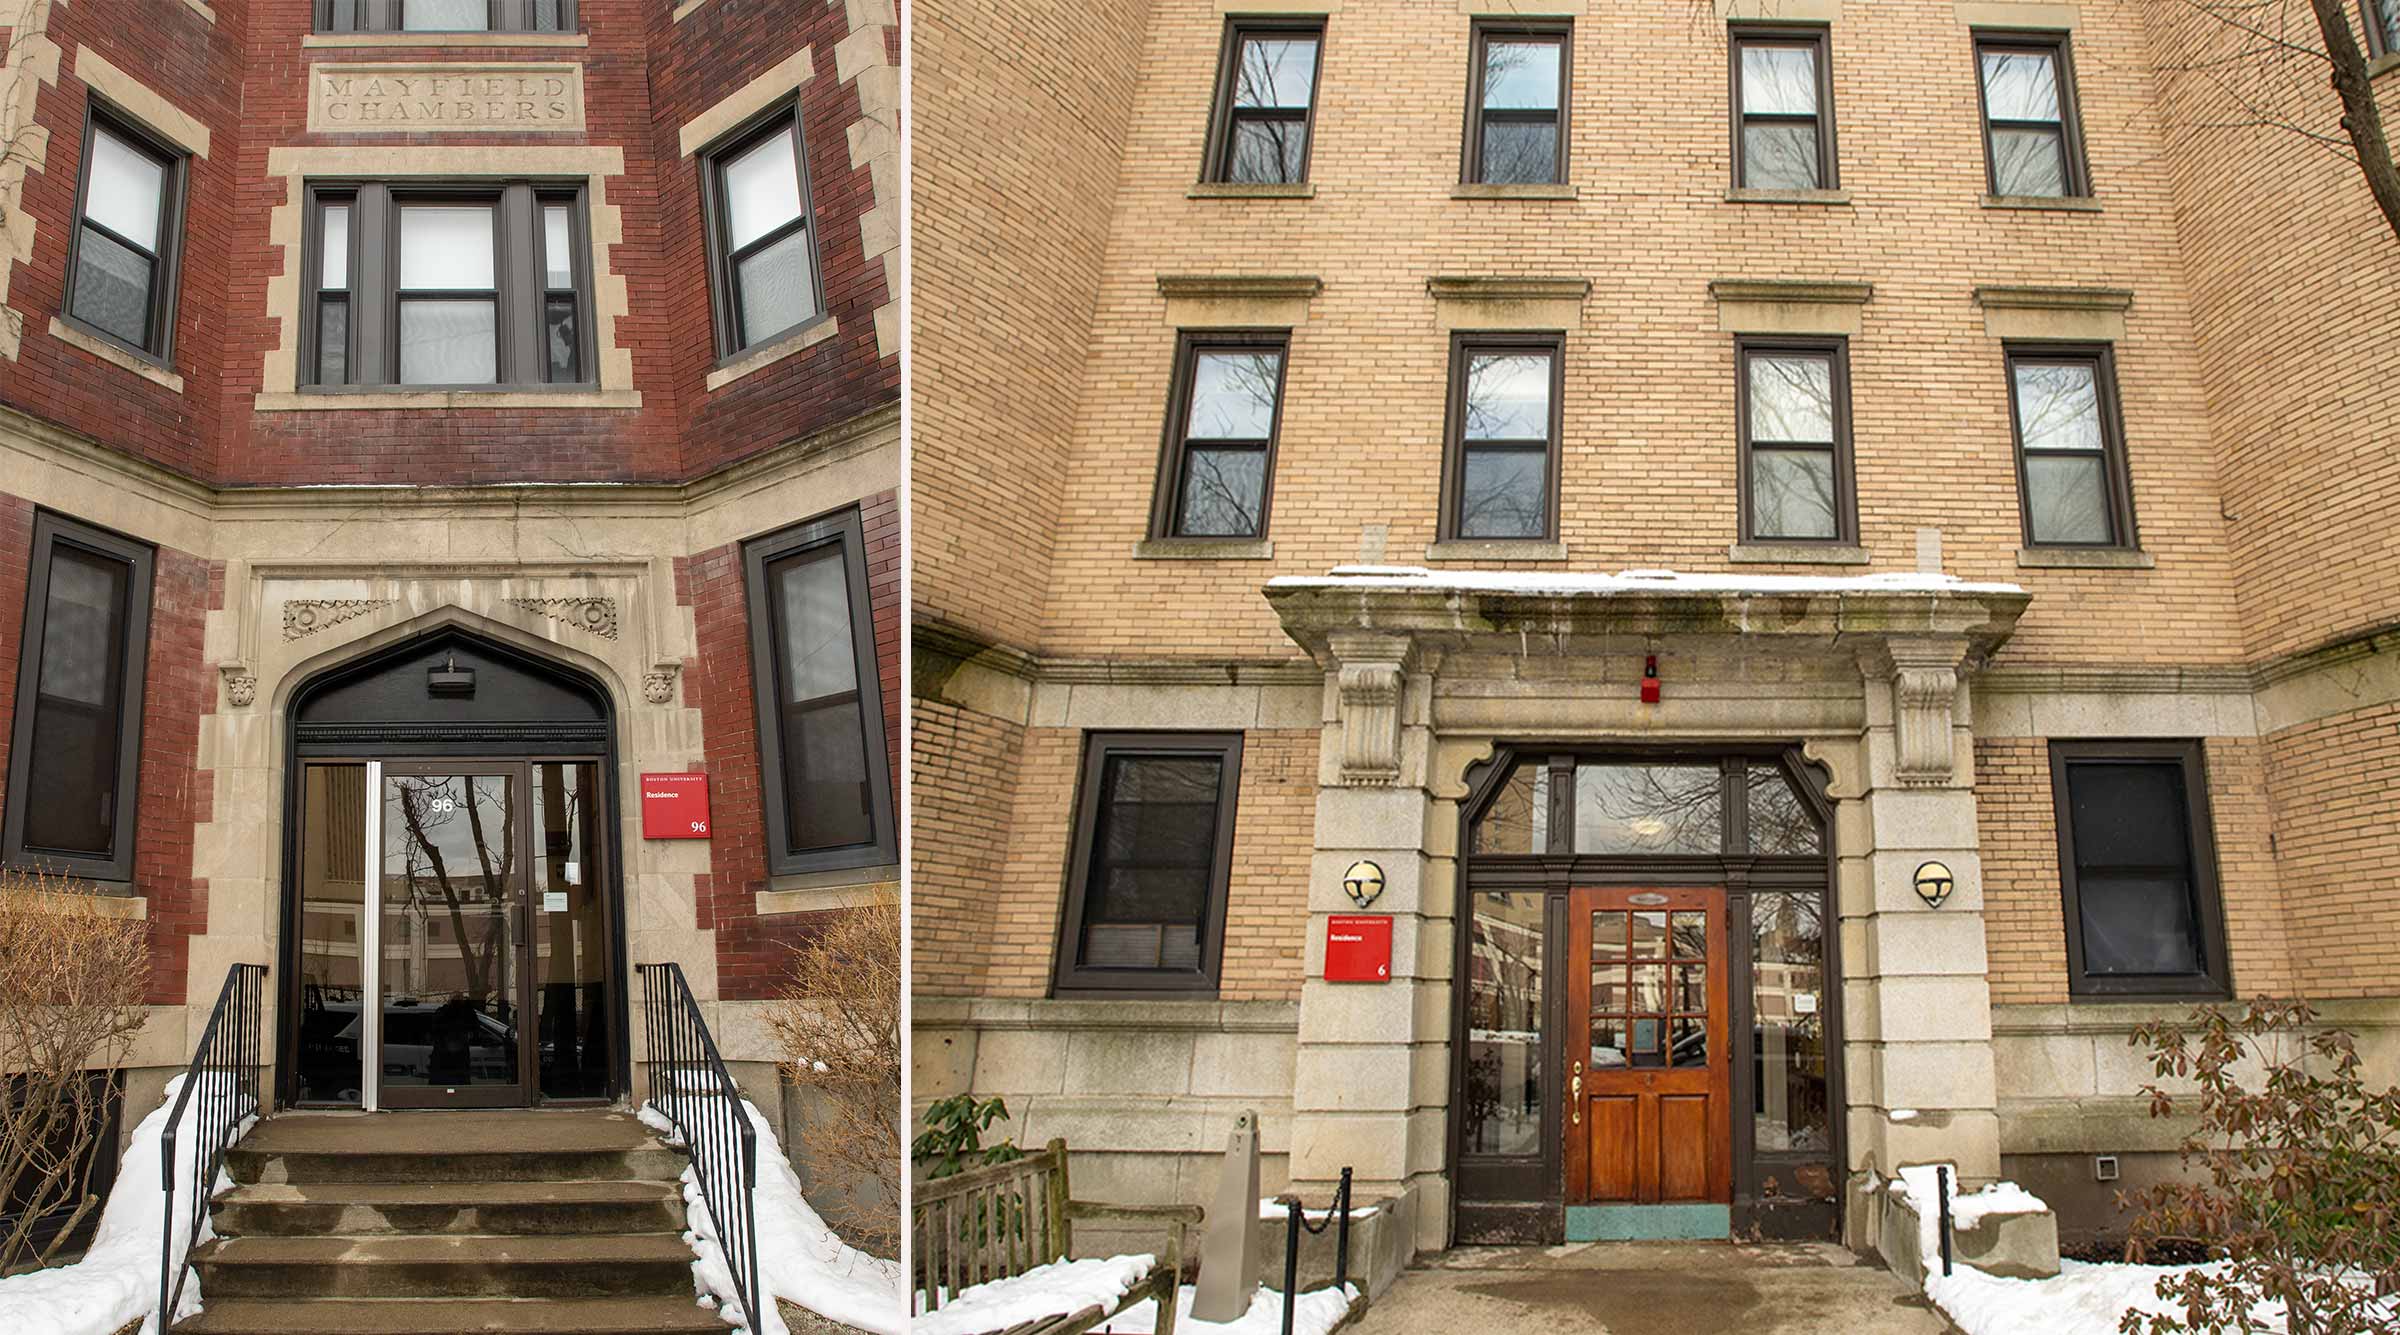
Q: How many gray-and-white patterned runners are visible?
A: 0